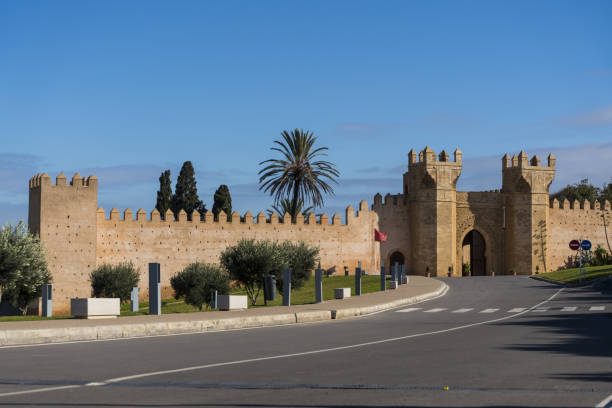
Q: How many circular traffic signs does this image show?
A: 2